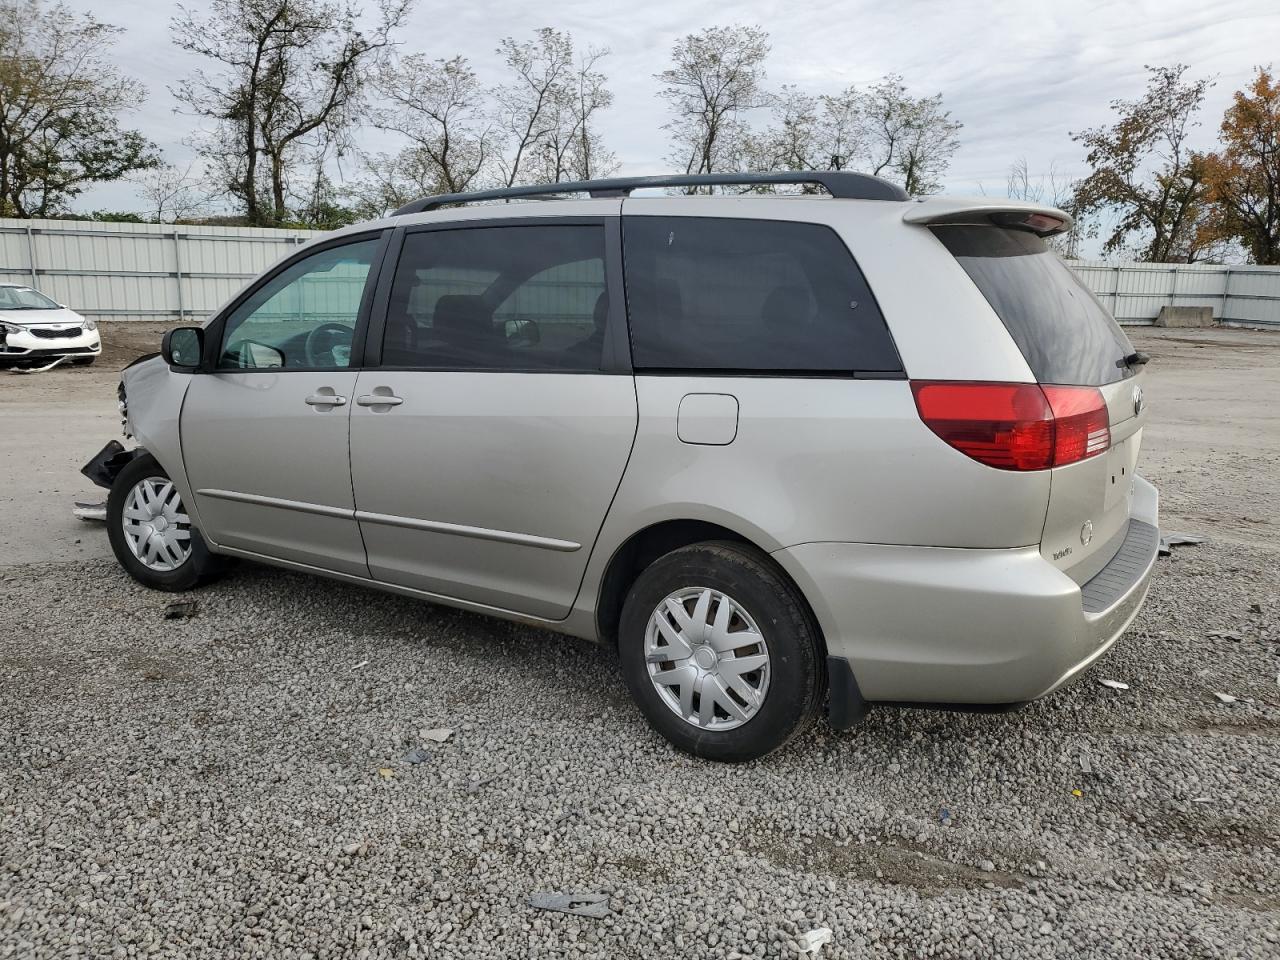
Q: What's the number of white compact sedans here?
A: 1